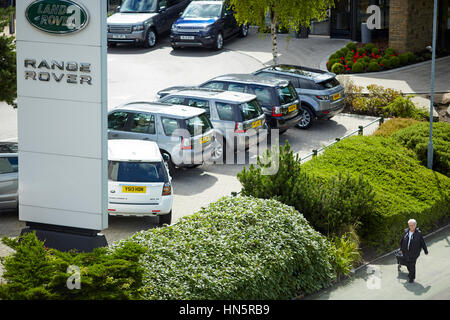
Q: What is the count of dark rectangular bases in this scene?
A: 1